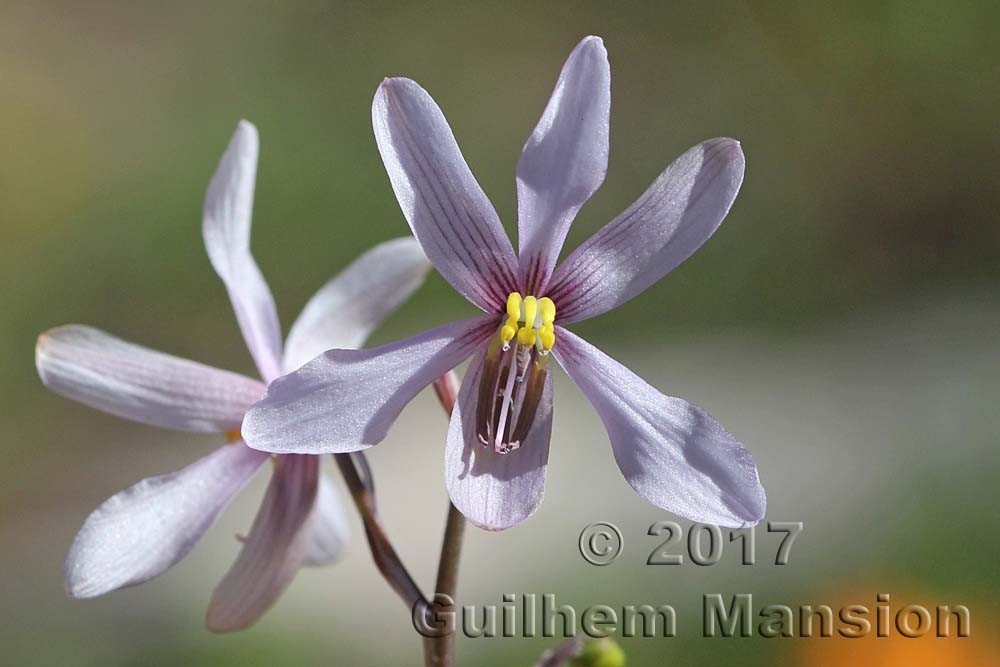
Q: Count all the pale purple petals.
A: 12